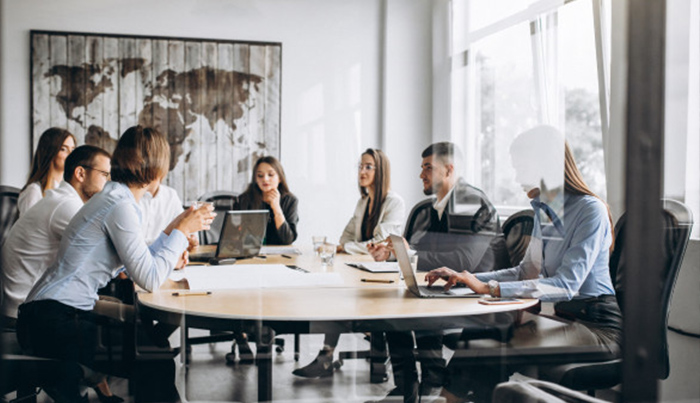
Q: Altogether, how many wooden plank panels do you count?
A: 15